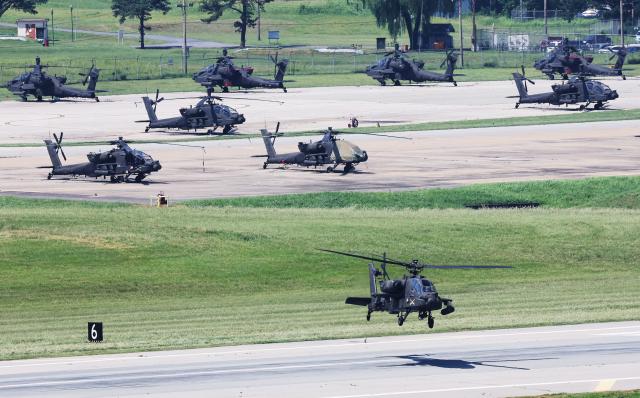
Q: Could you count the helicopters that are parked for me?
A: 8